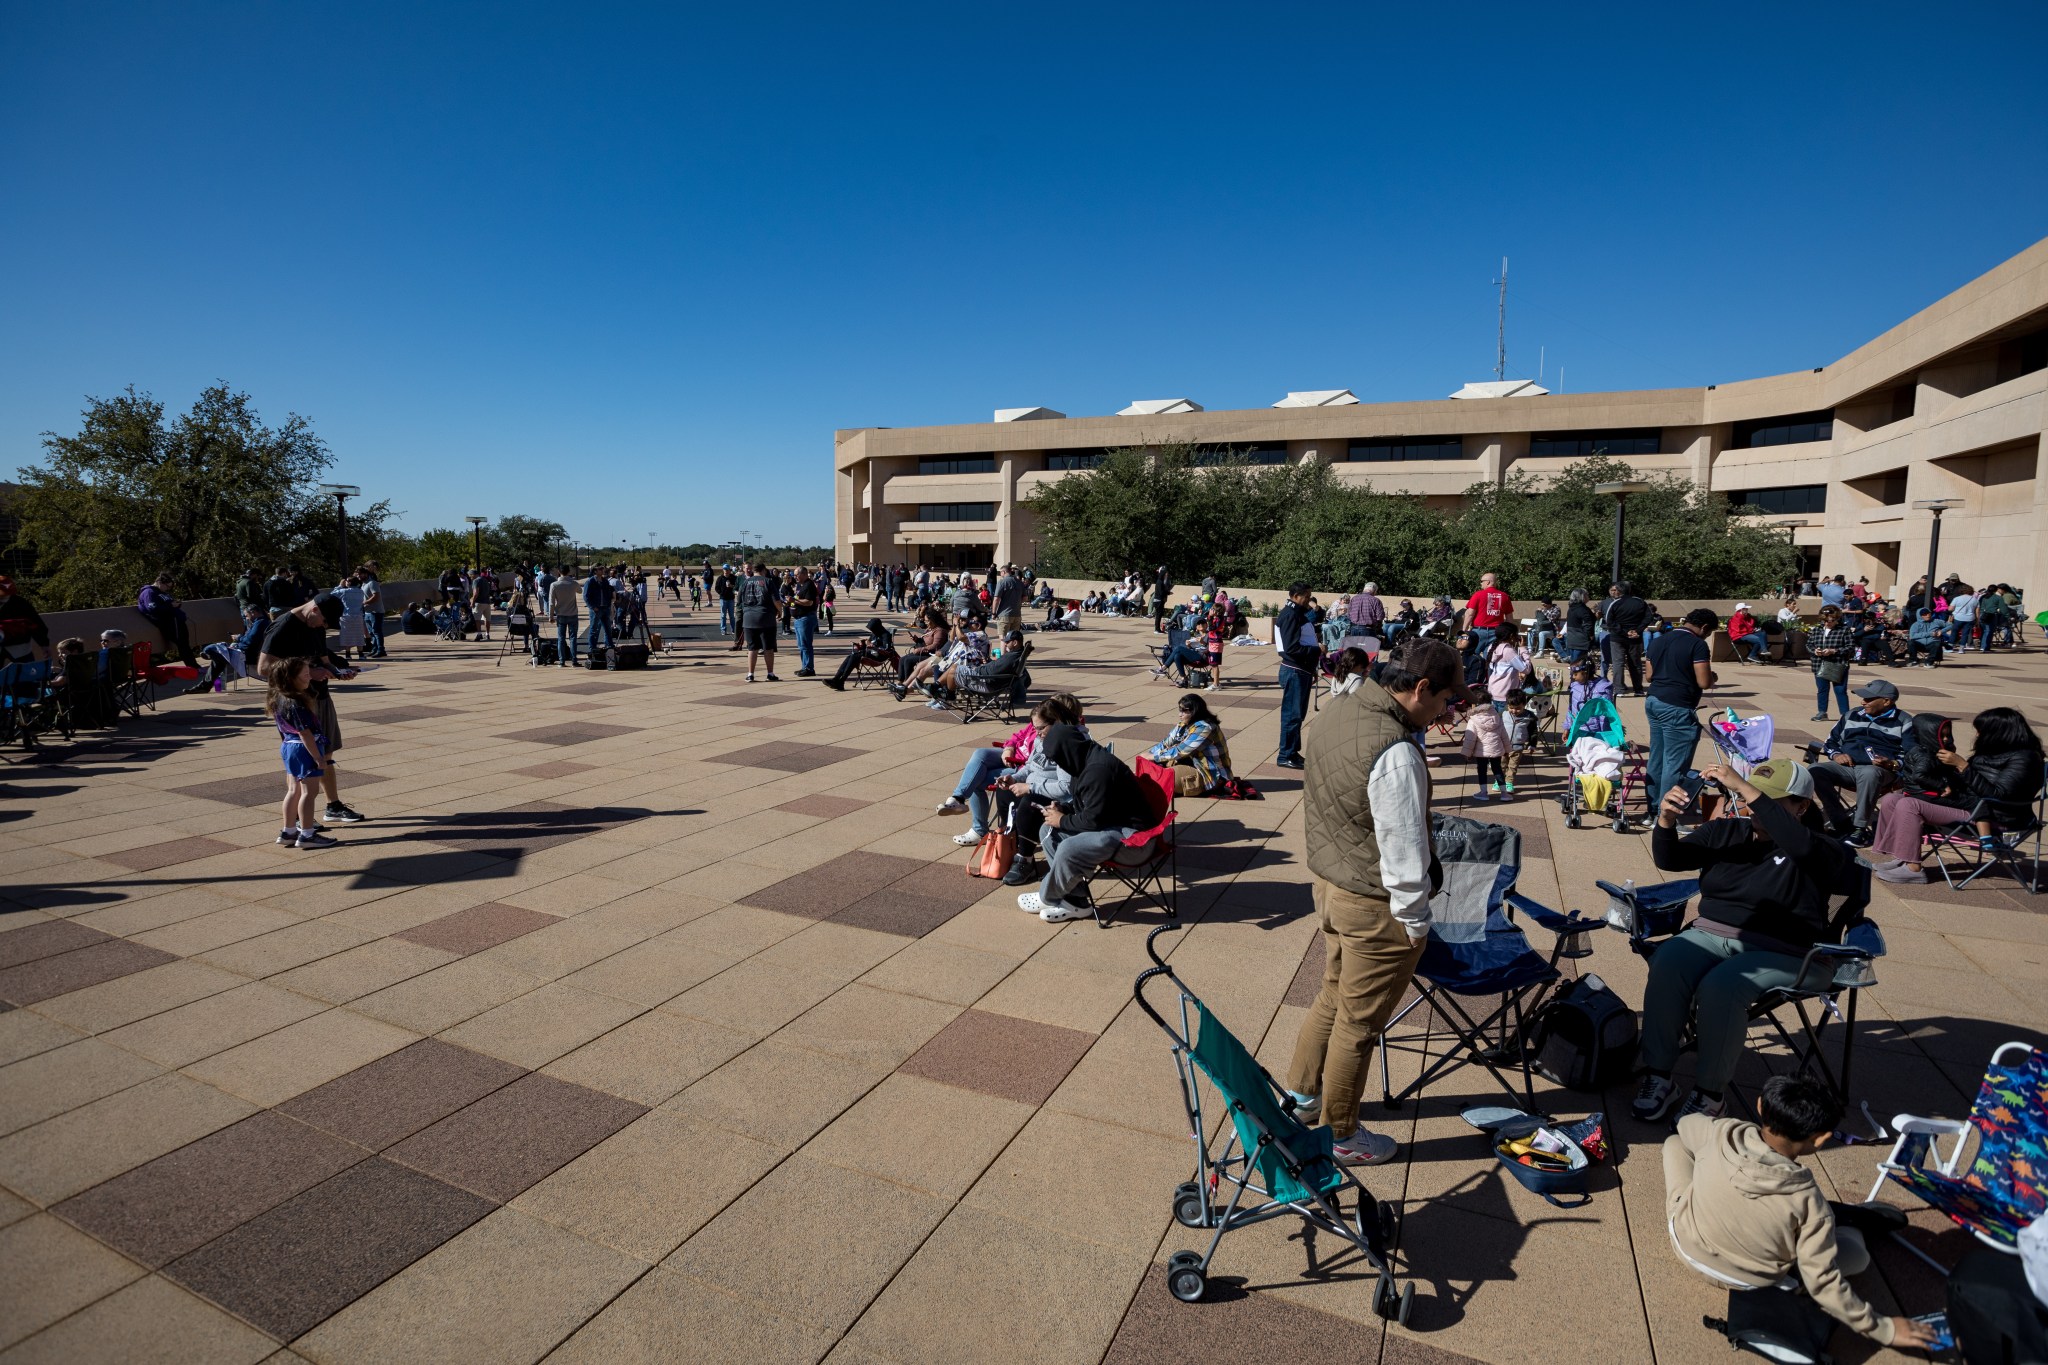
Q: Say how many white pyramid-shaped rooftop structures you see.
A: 4